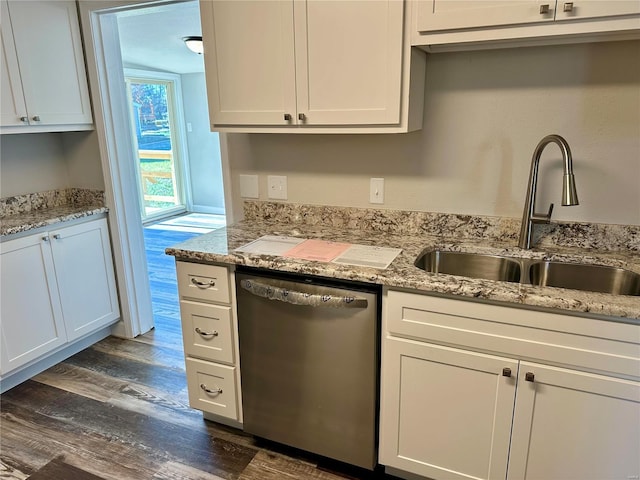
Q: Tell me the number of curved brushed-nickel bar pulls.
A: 3